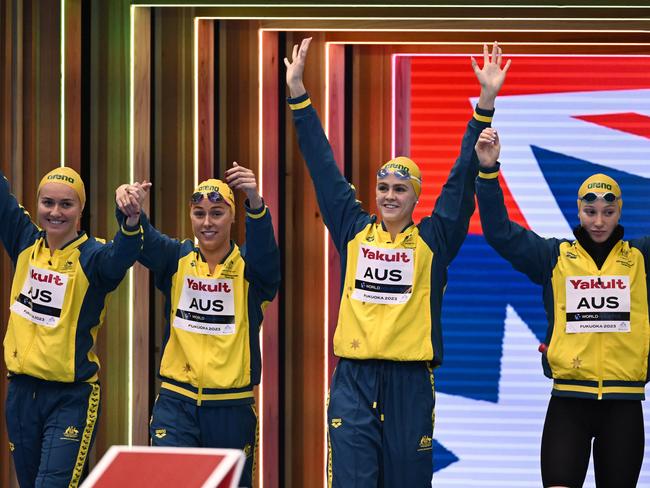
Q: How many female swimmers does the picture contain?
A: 4